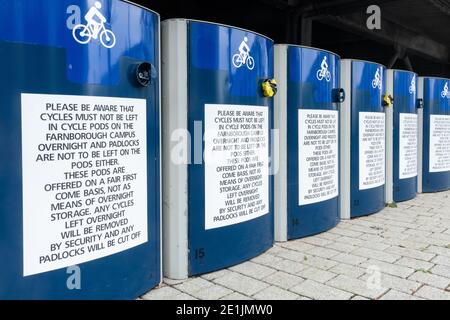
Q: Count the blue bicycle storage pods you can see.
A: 6